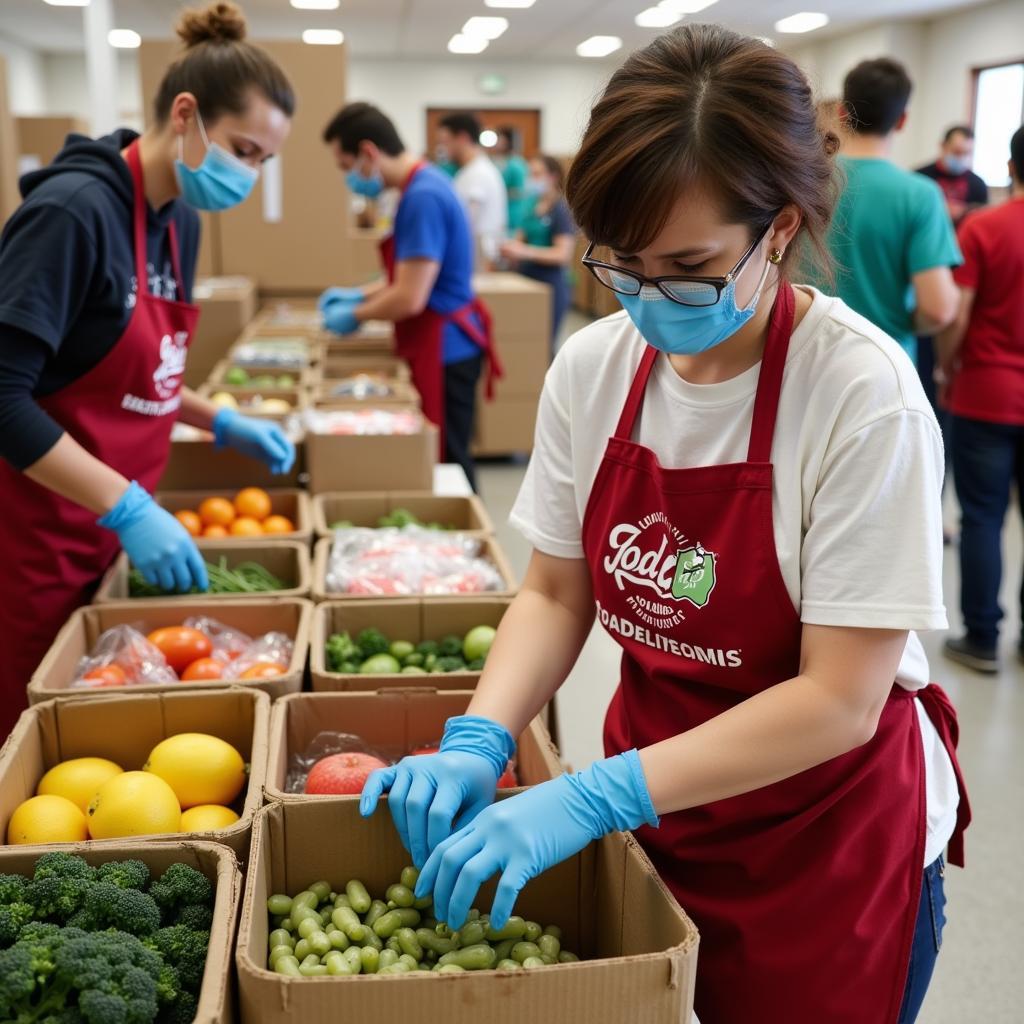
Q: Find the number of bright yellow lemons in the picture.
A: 5